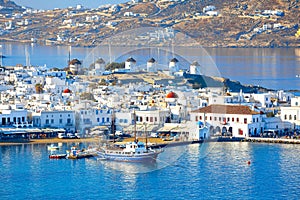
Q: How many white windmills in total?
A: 6